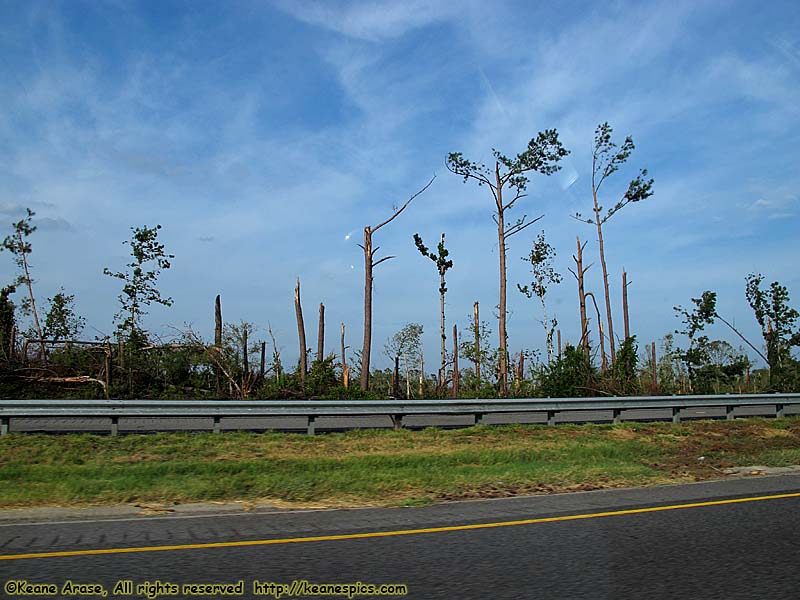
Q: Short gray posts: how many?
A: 11